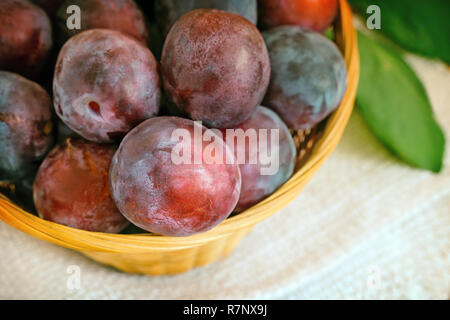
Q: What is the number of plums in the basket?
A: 11